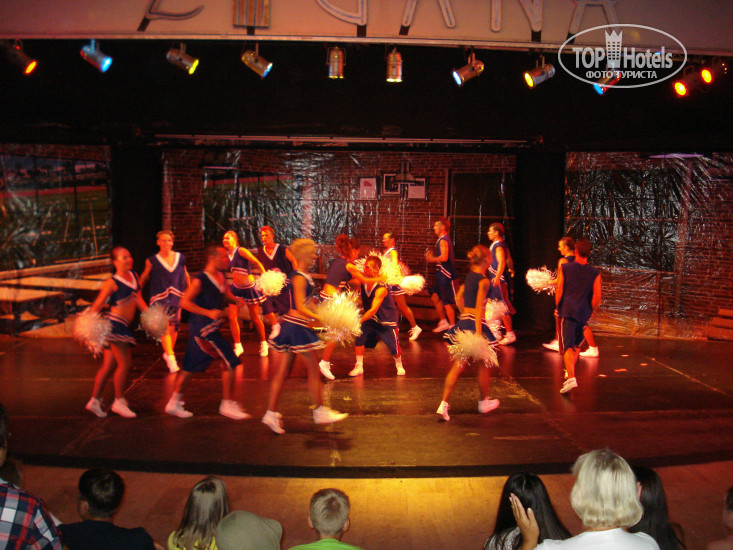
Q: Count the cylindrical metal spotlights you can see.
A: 11